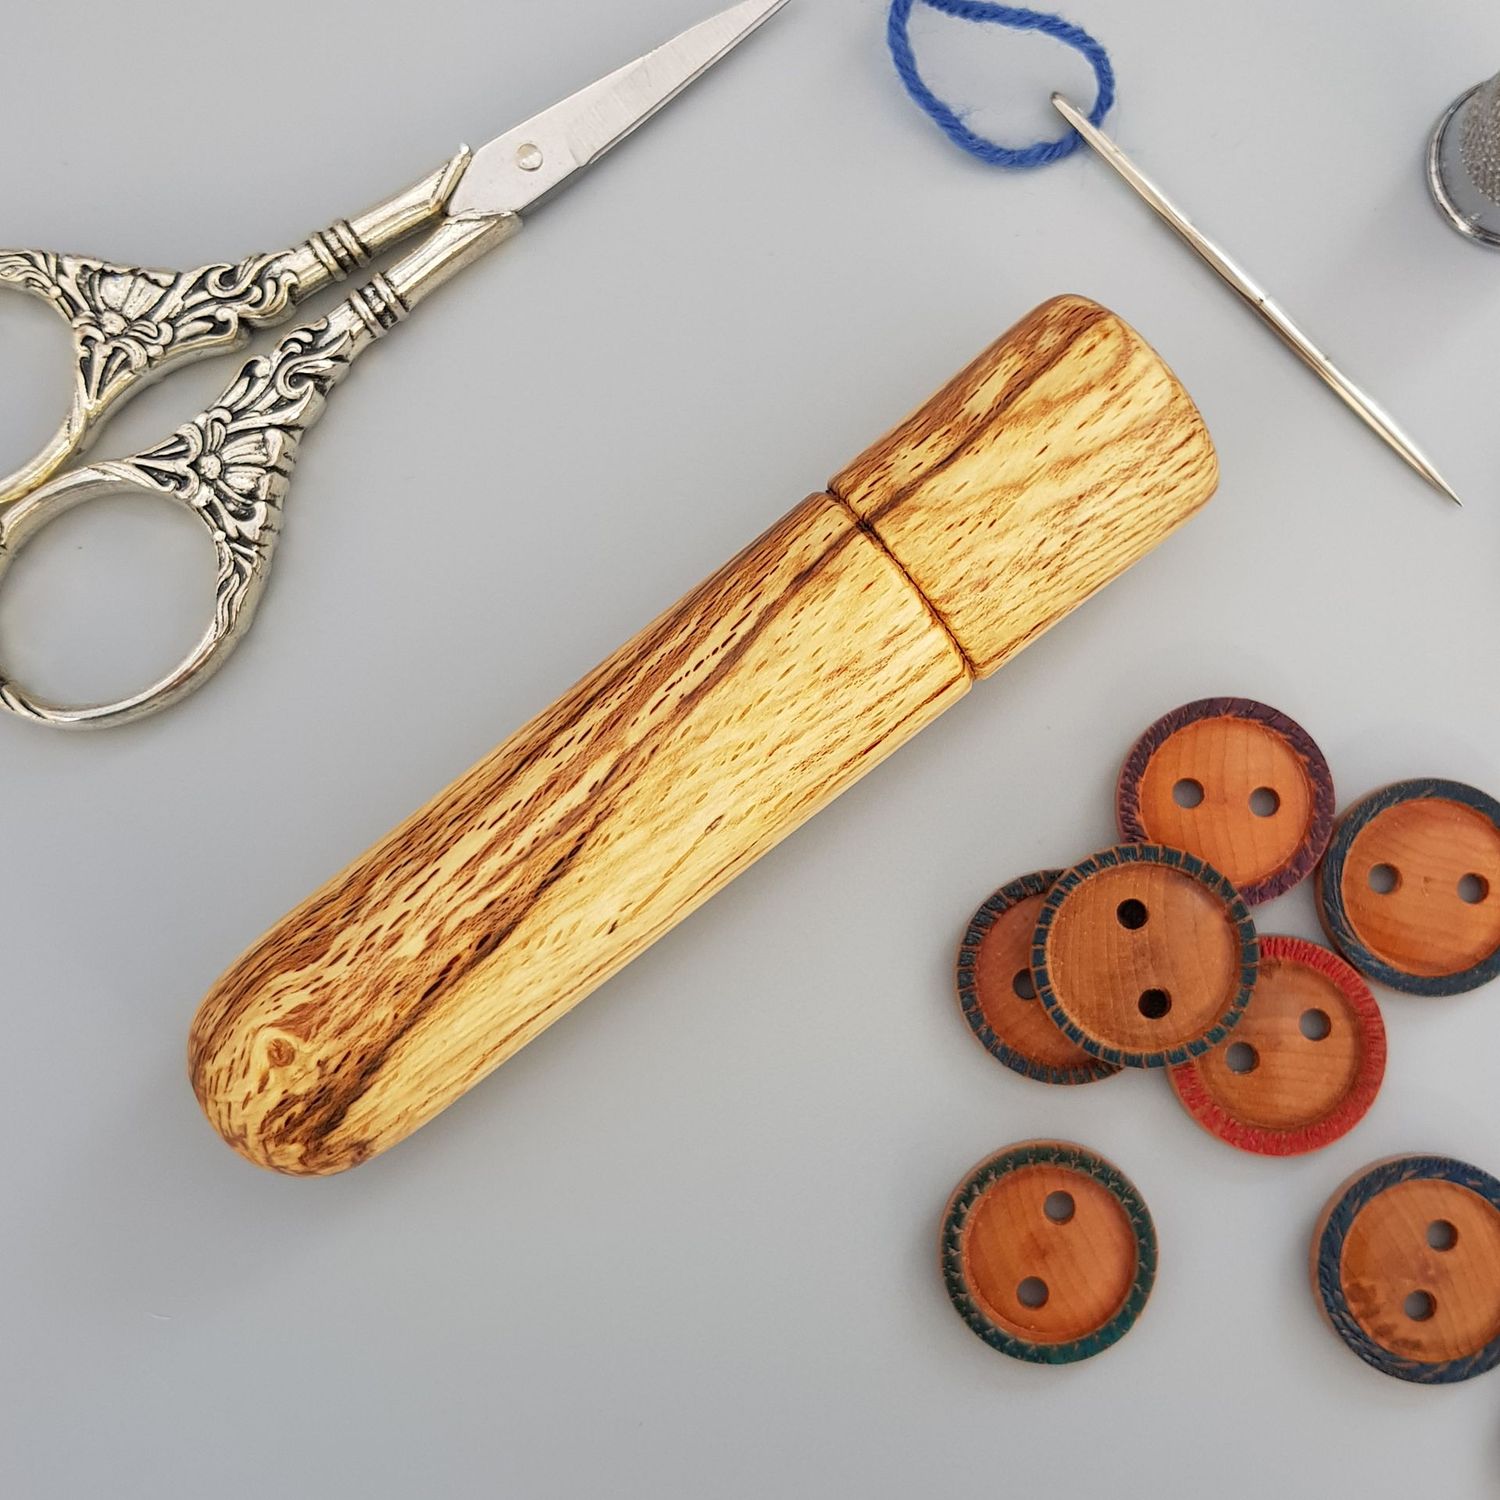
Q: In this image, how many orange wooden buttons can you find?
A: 7